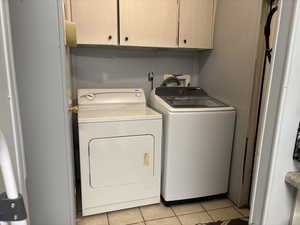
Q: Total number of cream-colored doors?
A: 3